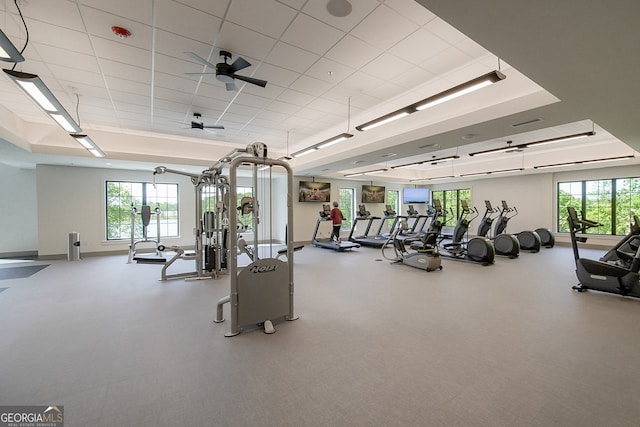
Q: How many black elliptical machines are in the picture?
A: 4